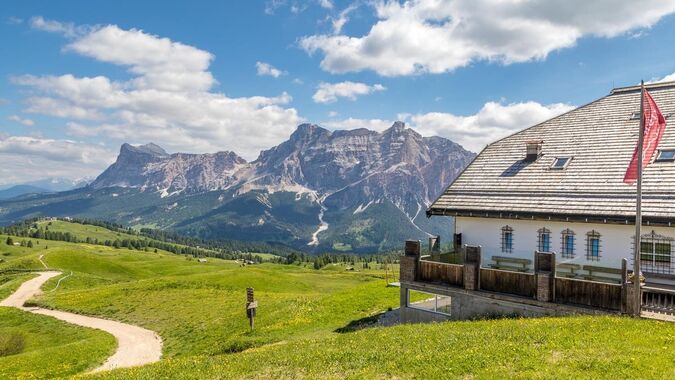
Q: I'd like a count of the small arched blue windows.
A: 4